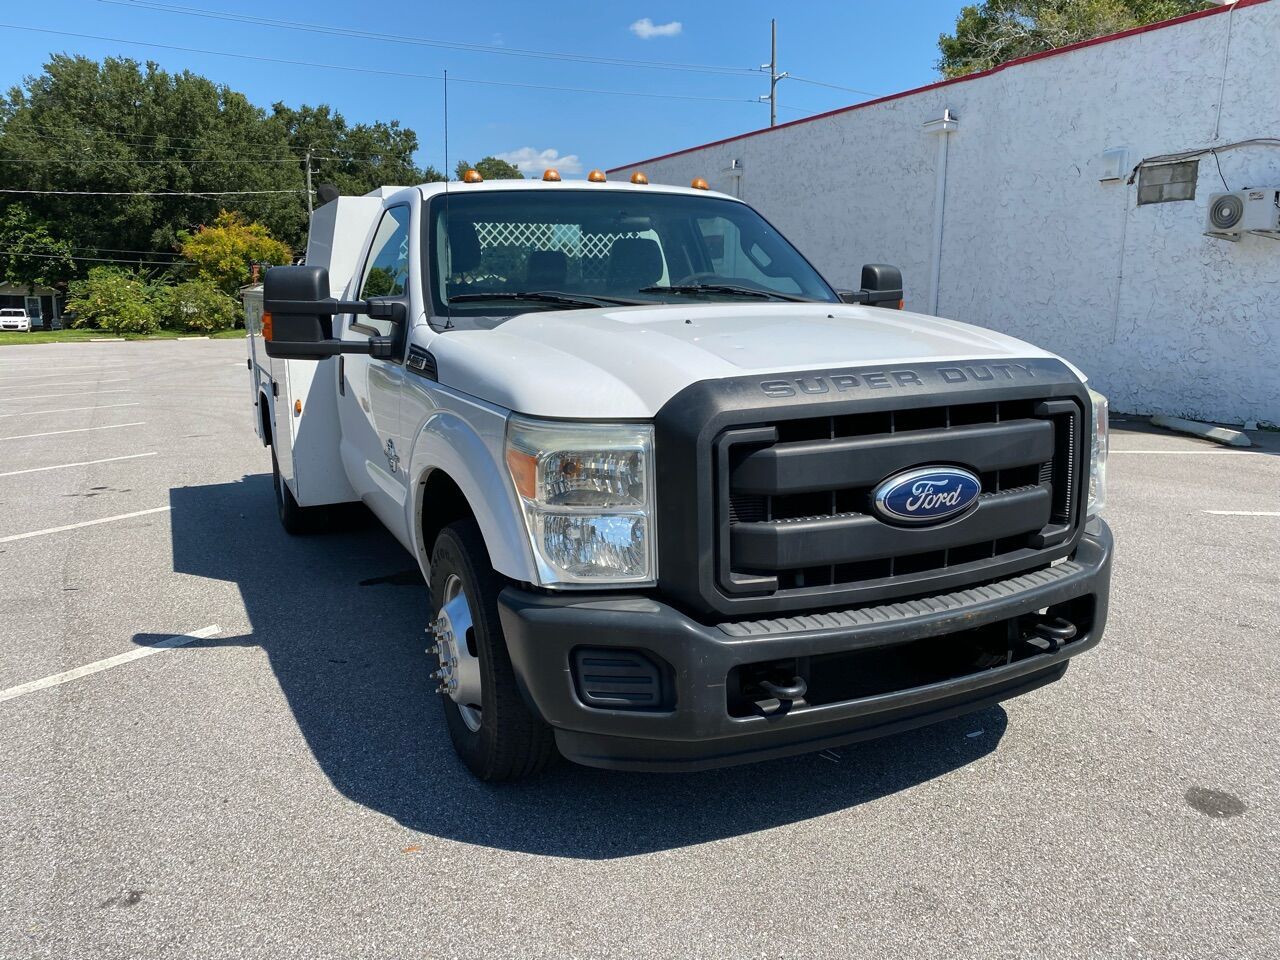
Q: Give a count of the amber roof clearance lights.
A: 5